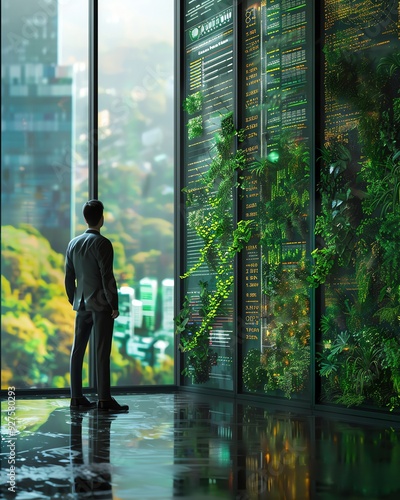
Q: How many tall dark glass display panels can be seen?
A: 3